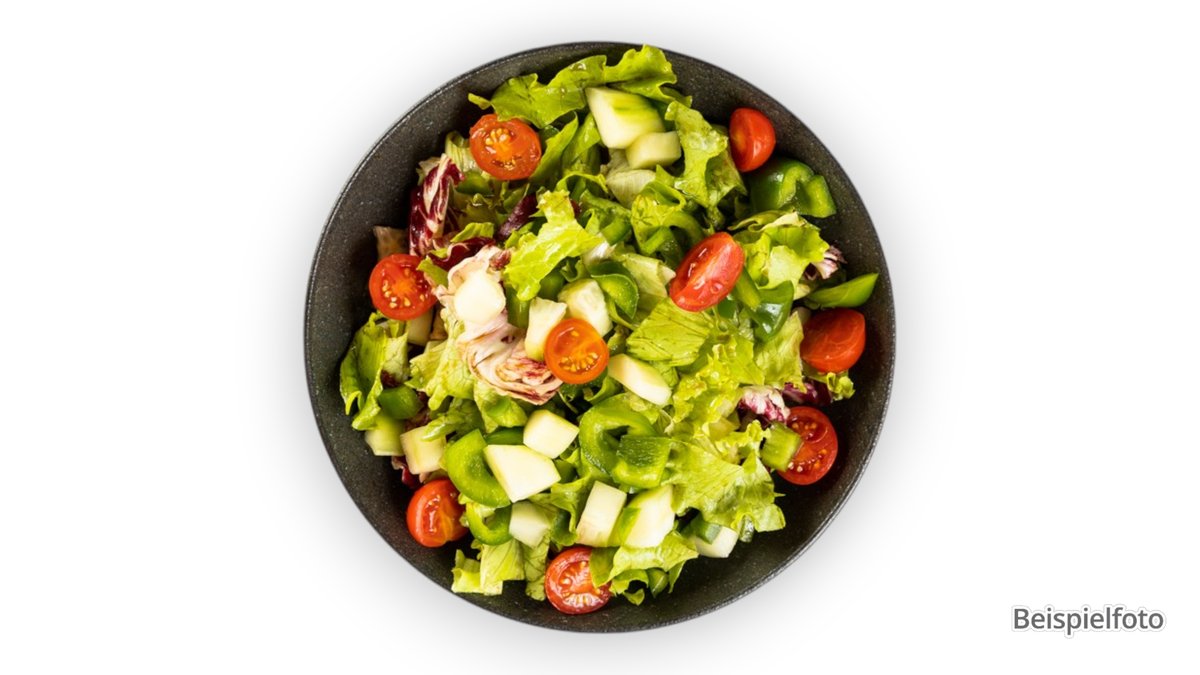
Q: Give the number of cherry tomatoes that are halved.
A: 9